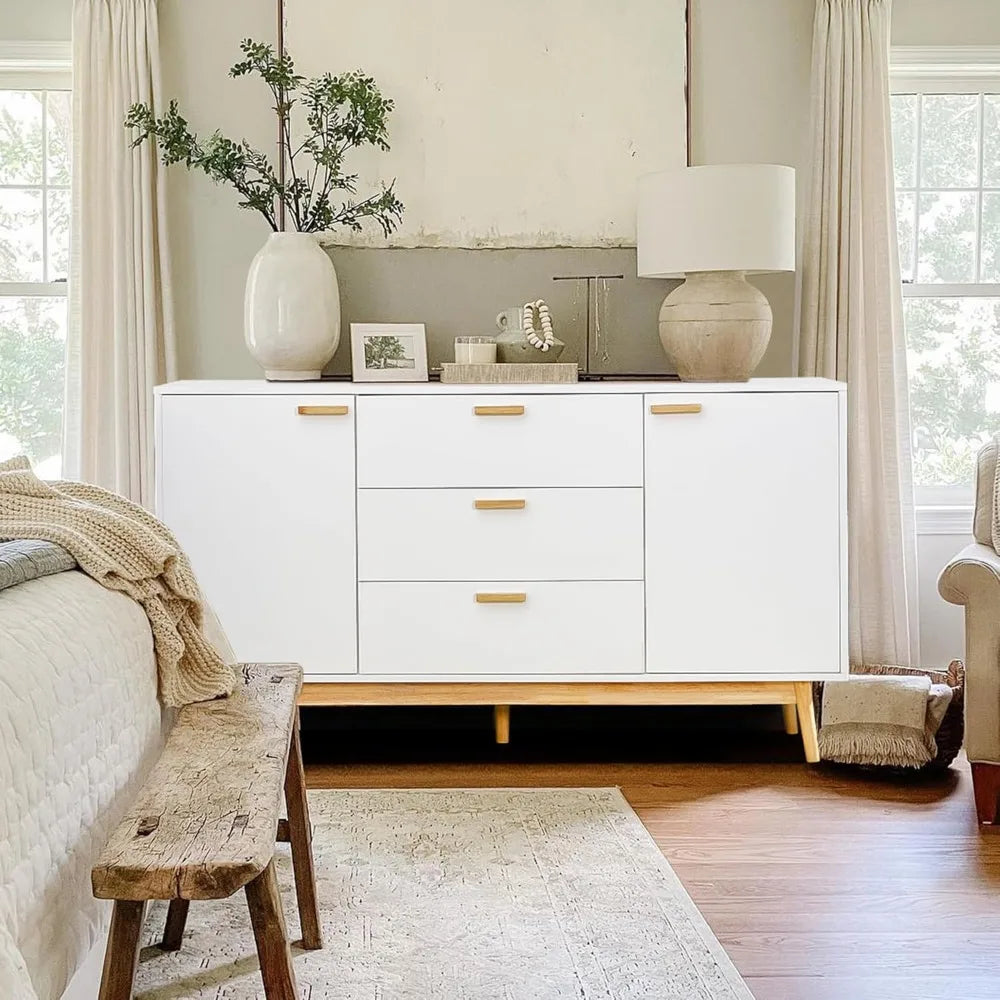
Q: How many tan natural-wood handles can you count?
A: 5